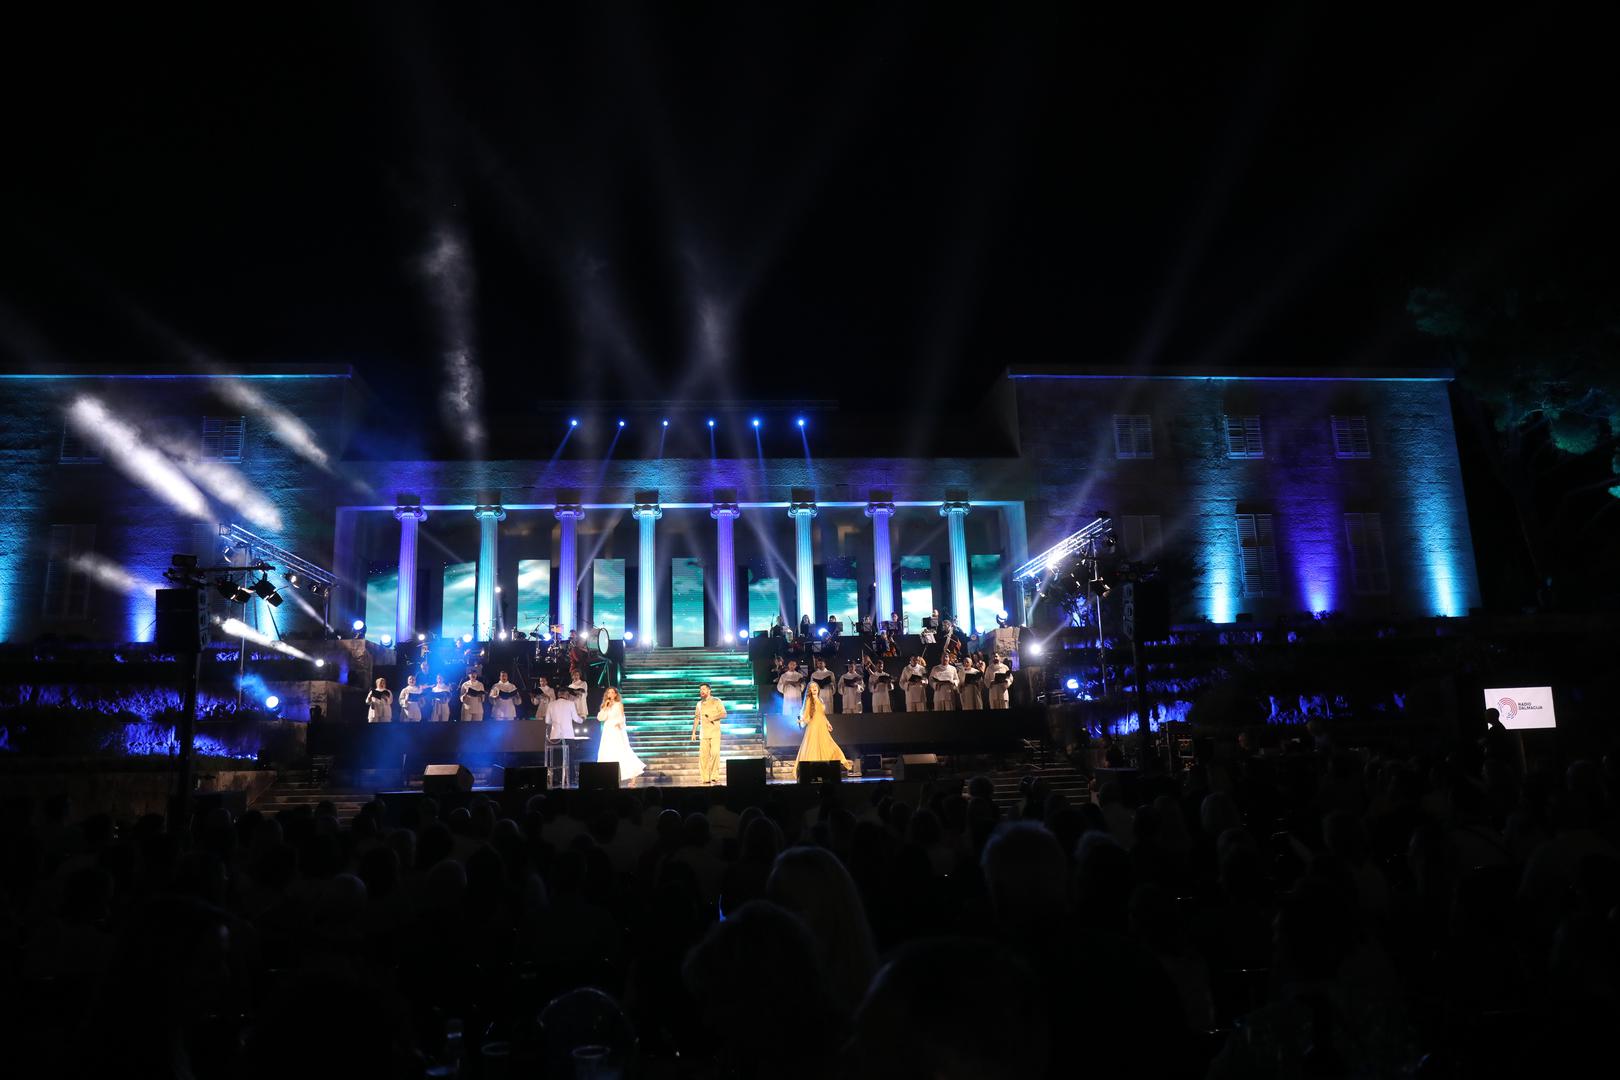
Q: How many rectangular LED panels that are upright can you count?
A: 9